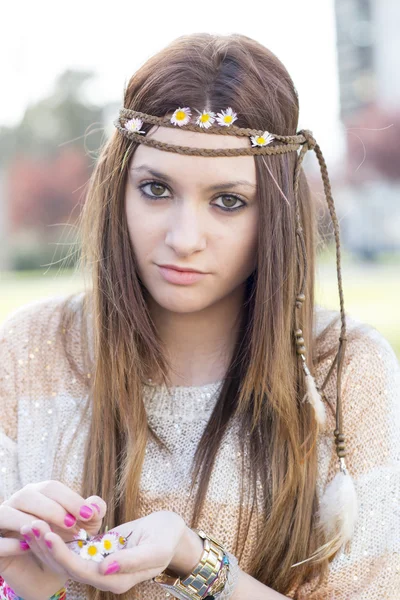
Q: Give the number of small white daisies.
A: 9